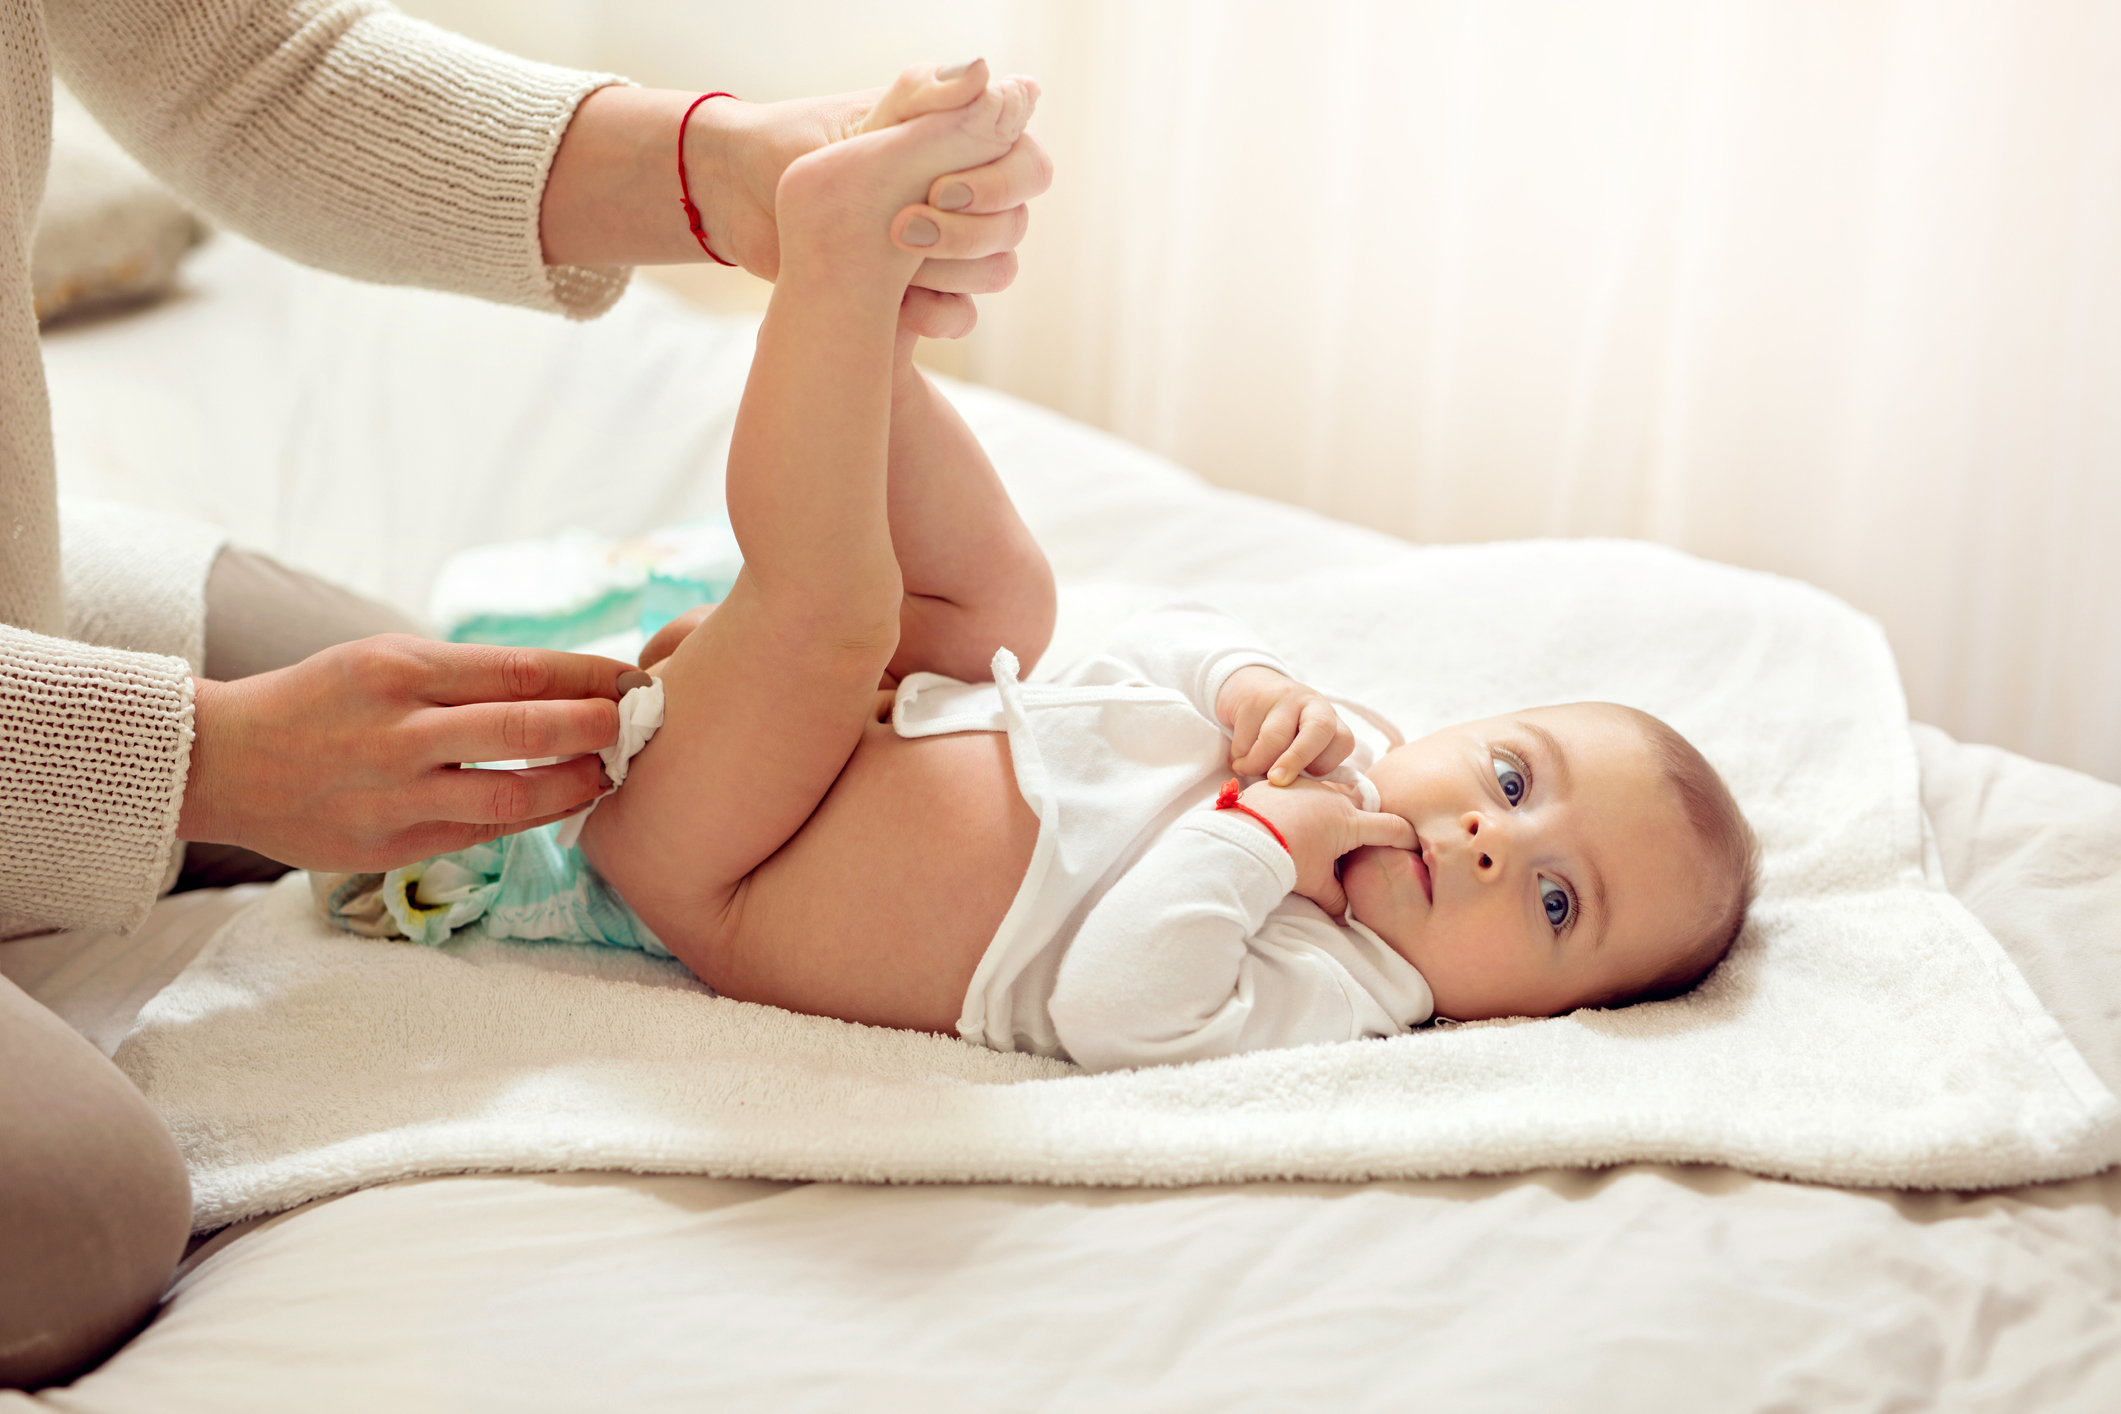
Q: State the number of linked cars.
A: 0